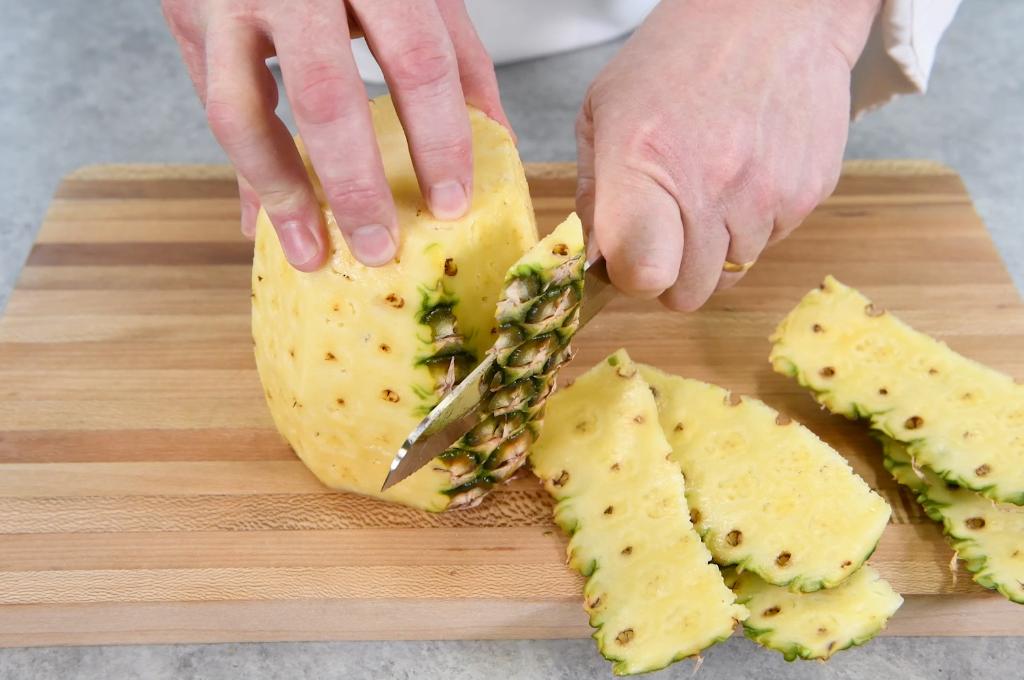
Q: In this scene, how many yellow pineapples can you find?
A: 1